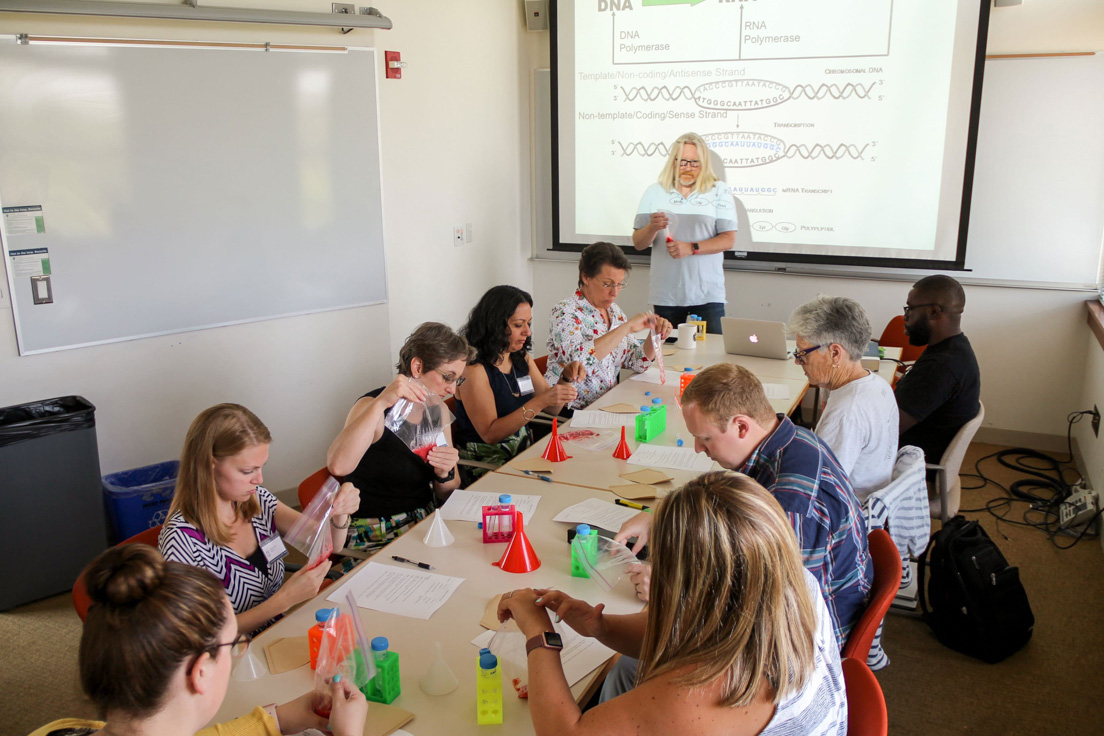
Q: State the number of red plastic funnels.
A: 3